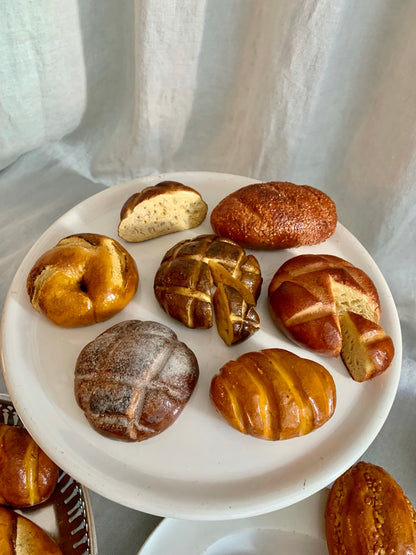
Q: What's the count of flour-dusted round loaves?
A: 1